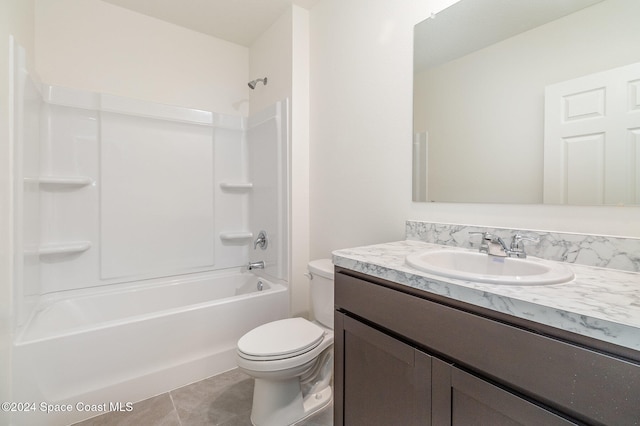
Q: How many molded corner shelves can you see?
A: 4